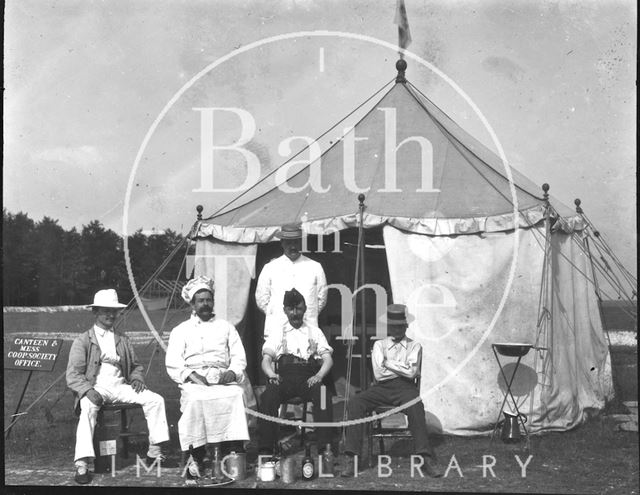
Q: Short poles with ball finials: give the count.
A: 4